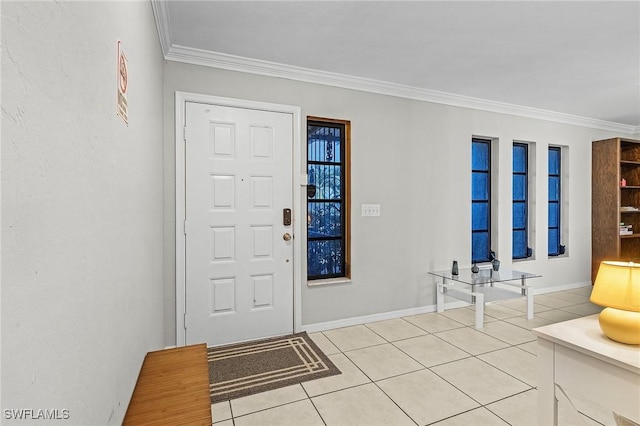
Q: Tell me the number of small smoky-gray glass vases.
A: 3